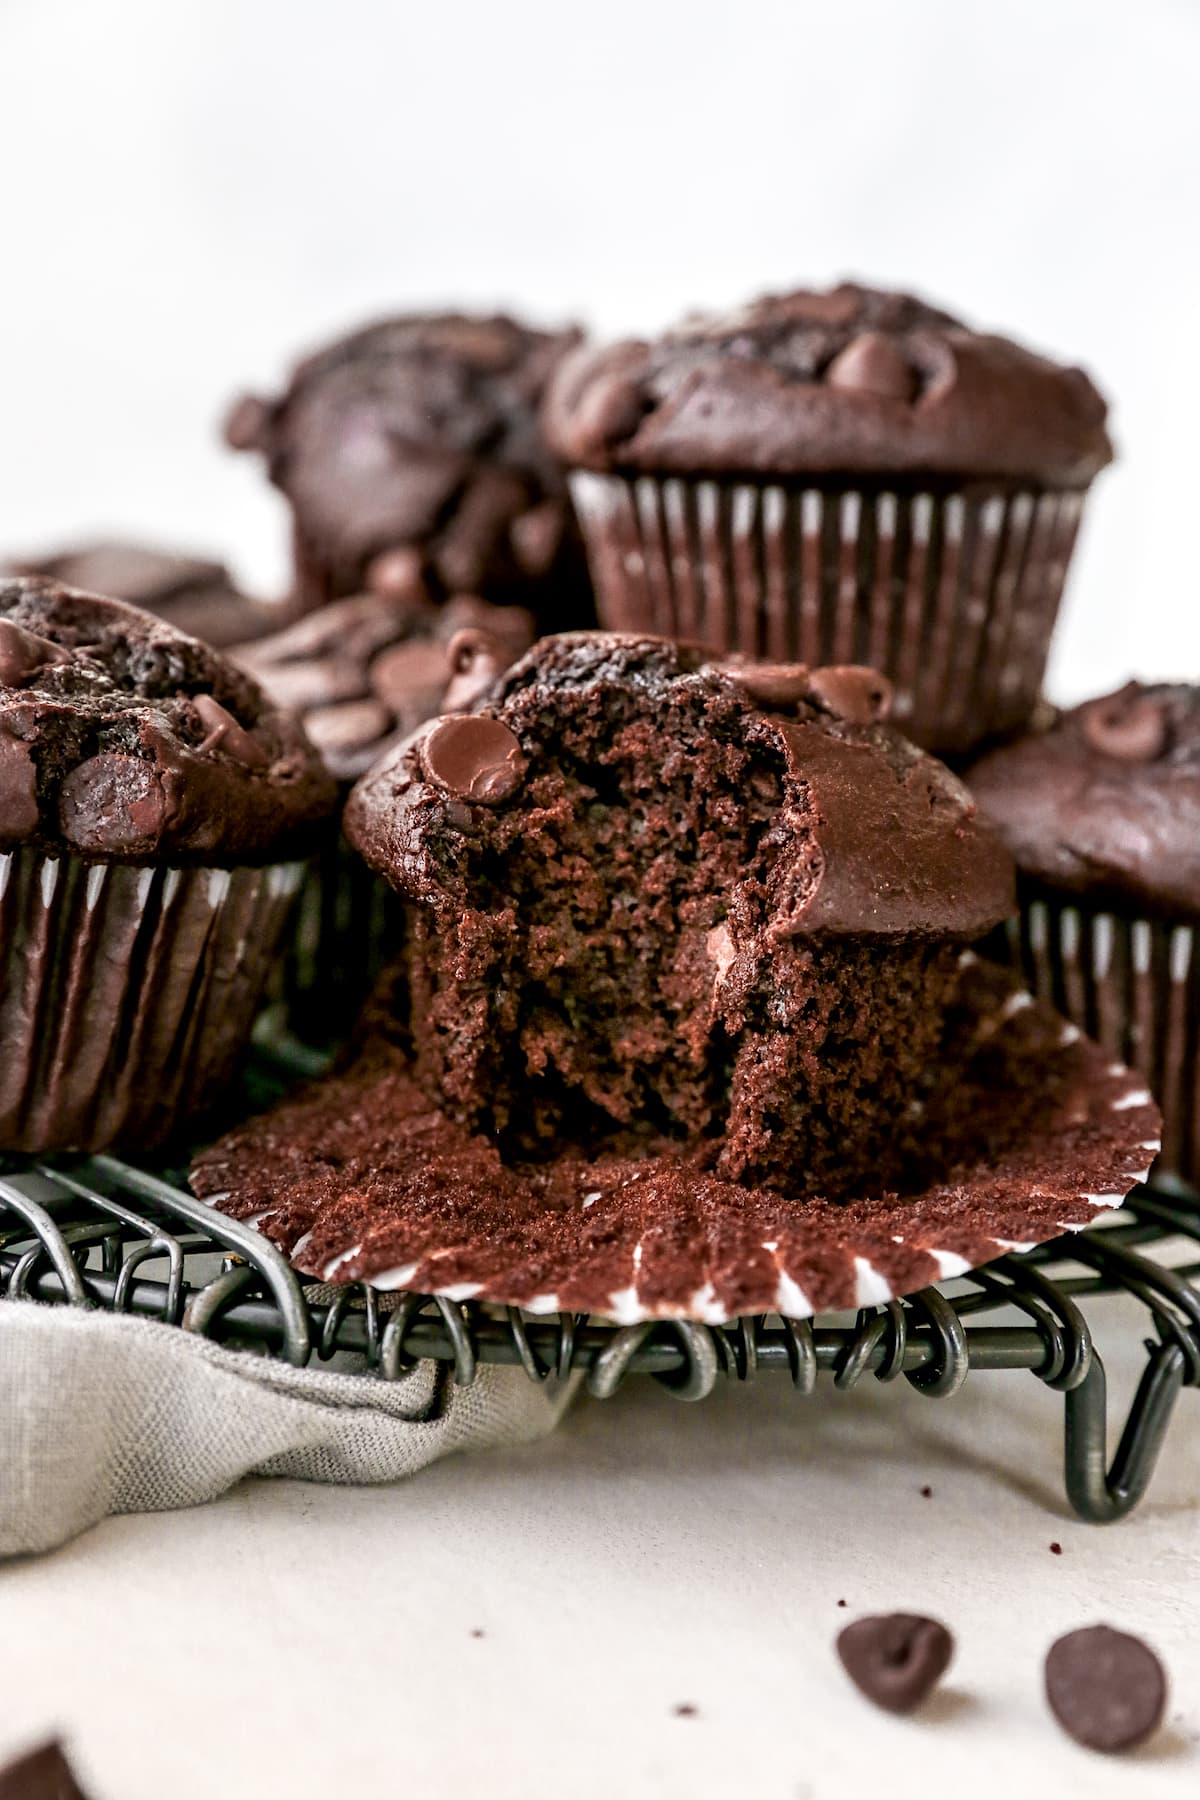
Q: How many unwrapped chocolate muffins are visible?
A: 1